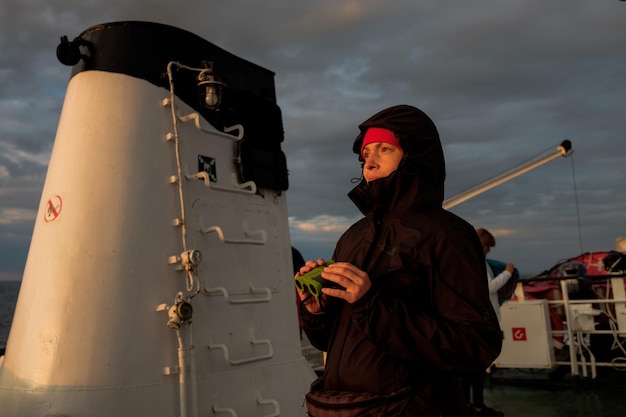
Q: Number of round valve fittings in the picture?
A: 2